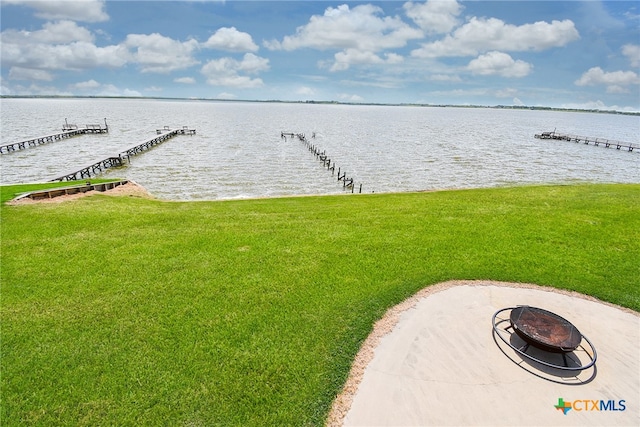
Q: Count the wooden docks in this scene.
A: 4